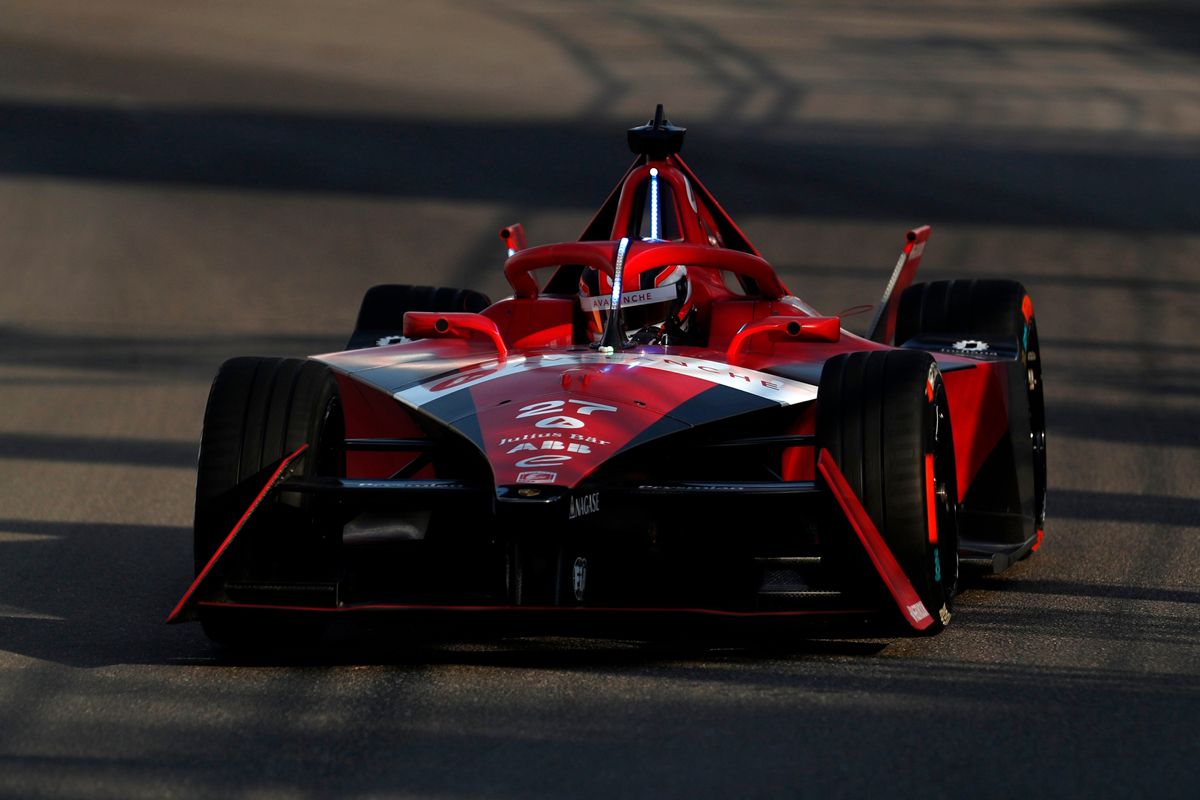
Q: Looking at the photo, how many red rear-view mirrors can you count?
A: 2